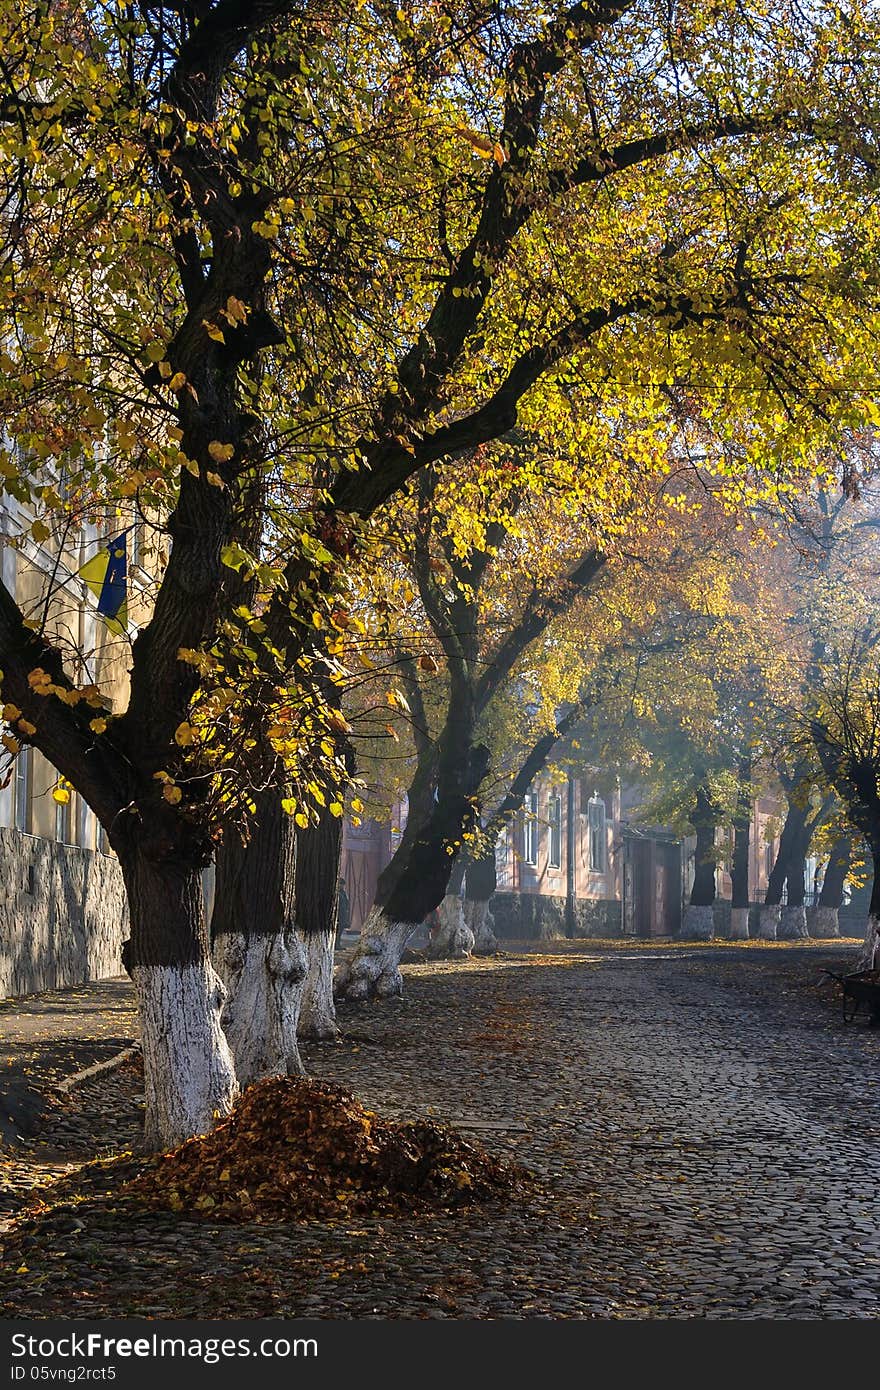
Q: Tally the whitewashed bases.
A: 12